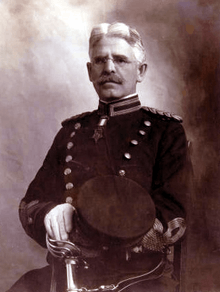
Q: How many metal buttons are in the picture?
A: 12